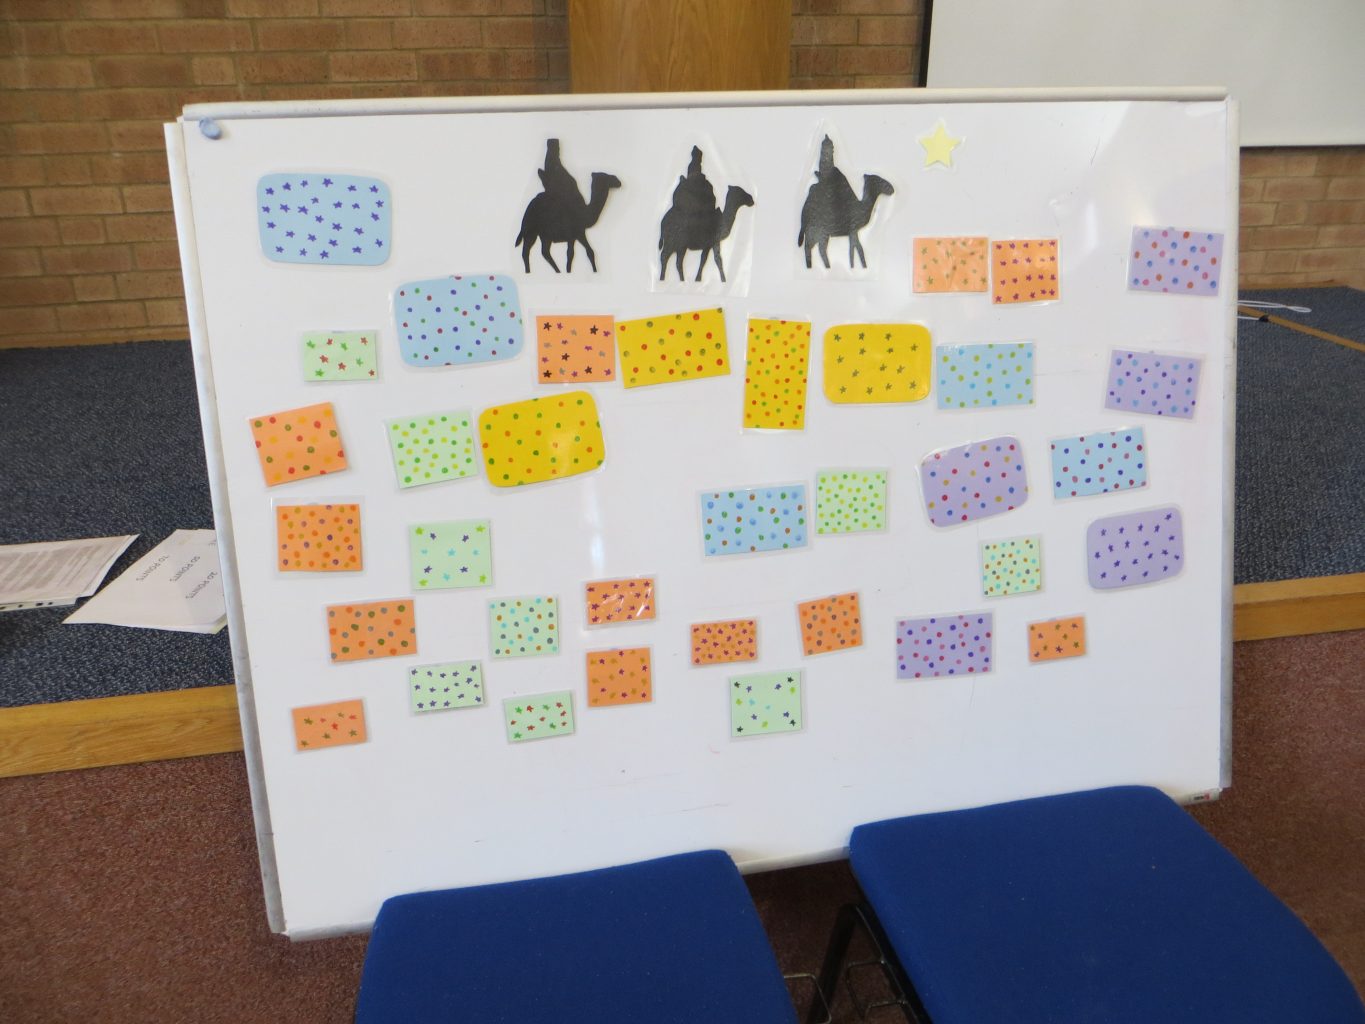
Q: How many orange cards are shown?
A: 12